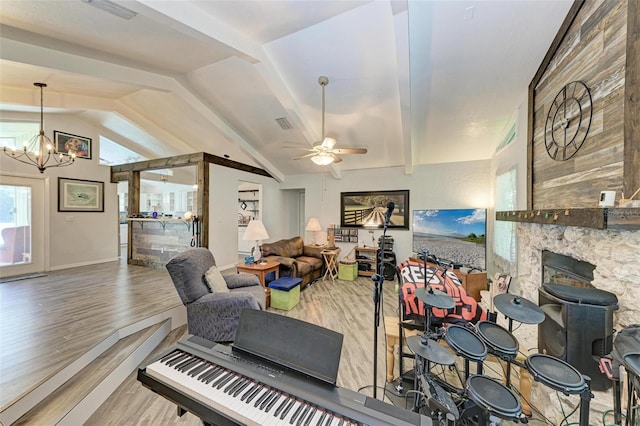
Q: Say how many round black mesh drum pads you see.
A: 4